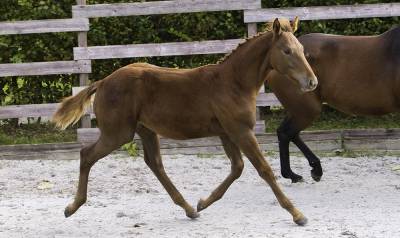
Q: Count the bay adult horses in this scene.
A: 1